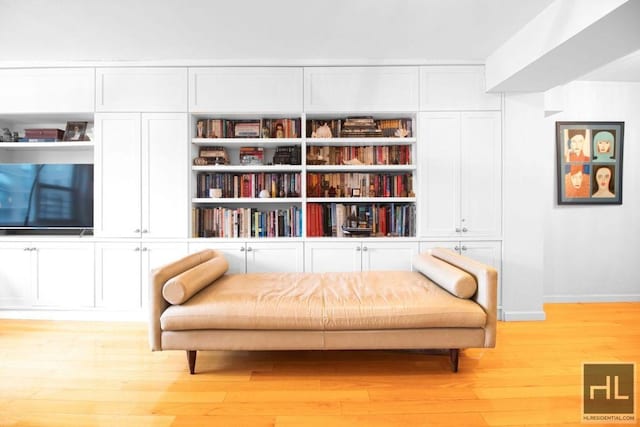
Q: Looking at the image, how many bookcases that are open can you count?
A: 2